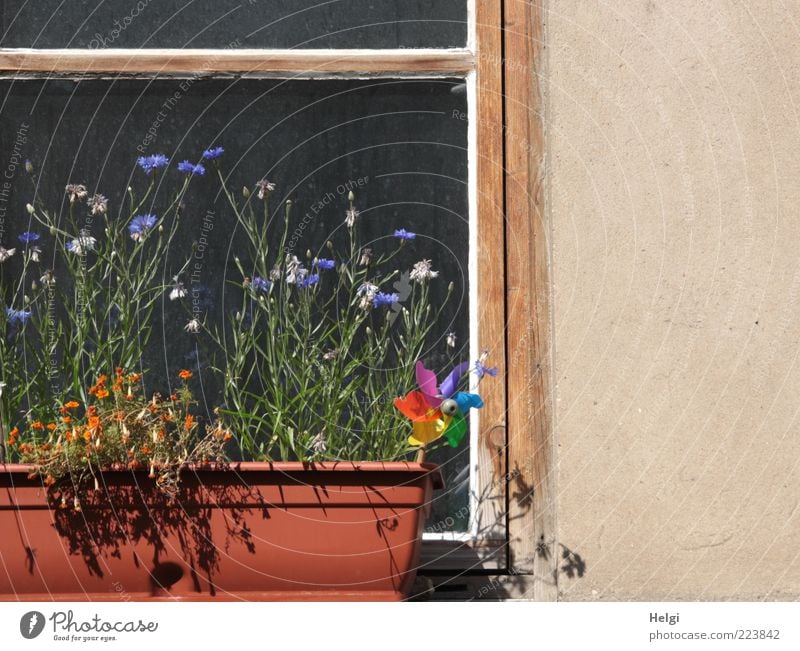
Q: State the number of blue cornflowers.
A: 12